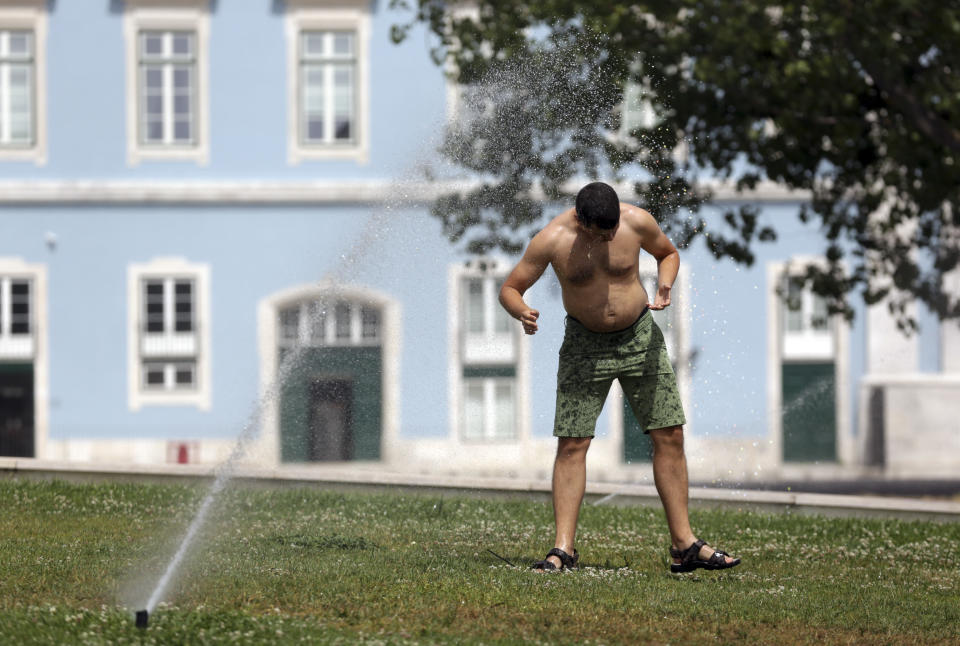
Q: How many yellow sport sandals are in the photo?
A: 0